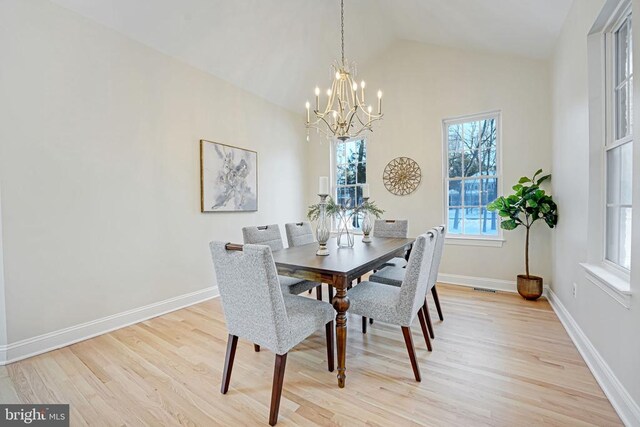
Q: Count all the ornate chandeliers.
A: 1